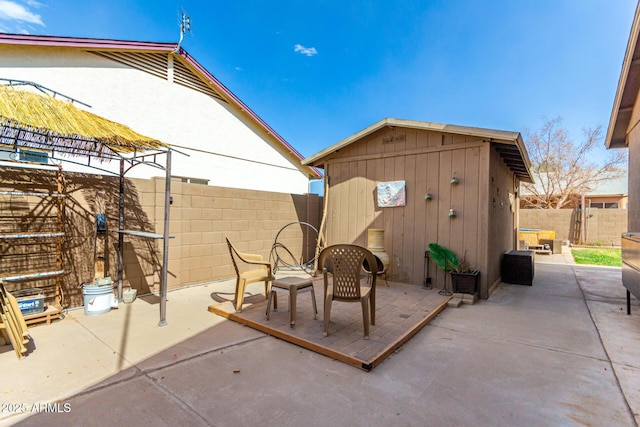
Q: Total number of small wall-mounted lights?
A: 3